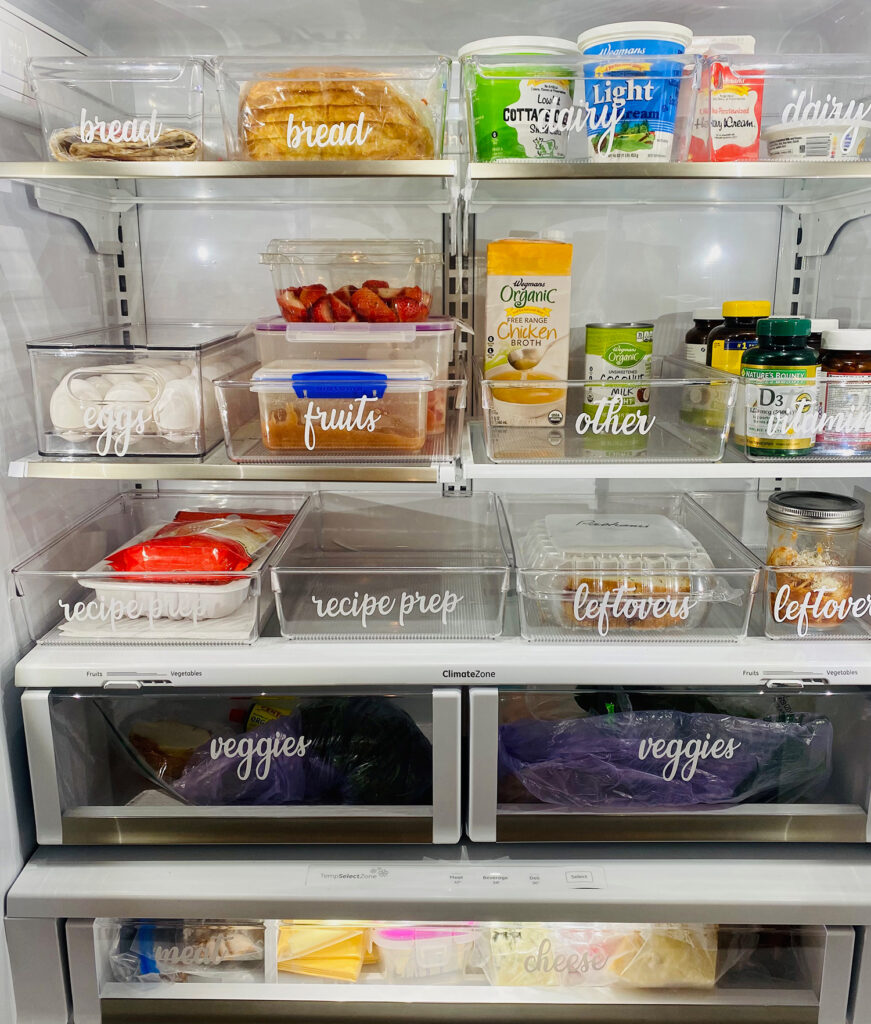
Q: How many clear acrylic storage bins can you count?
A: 12